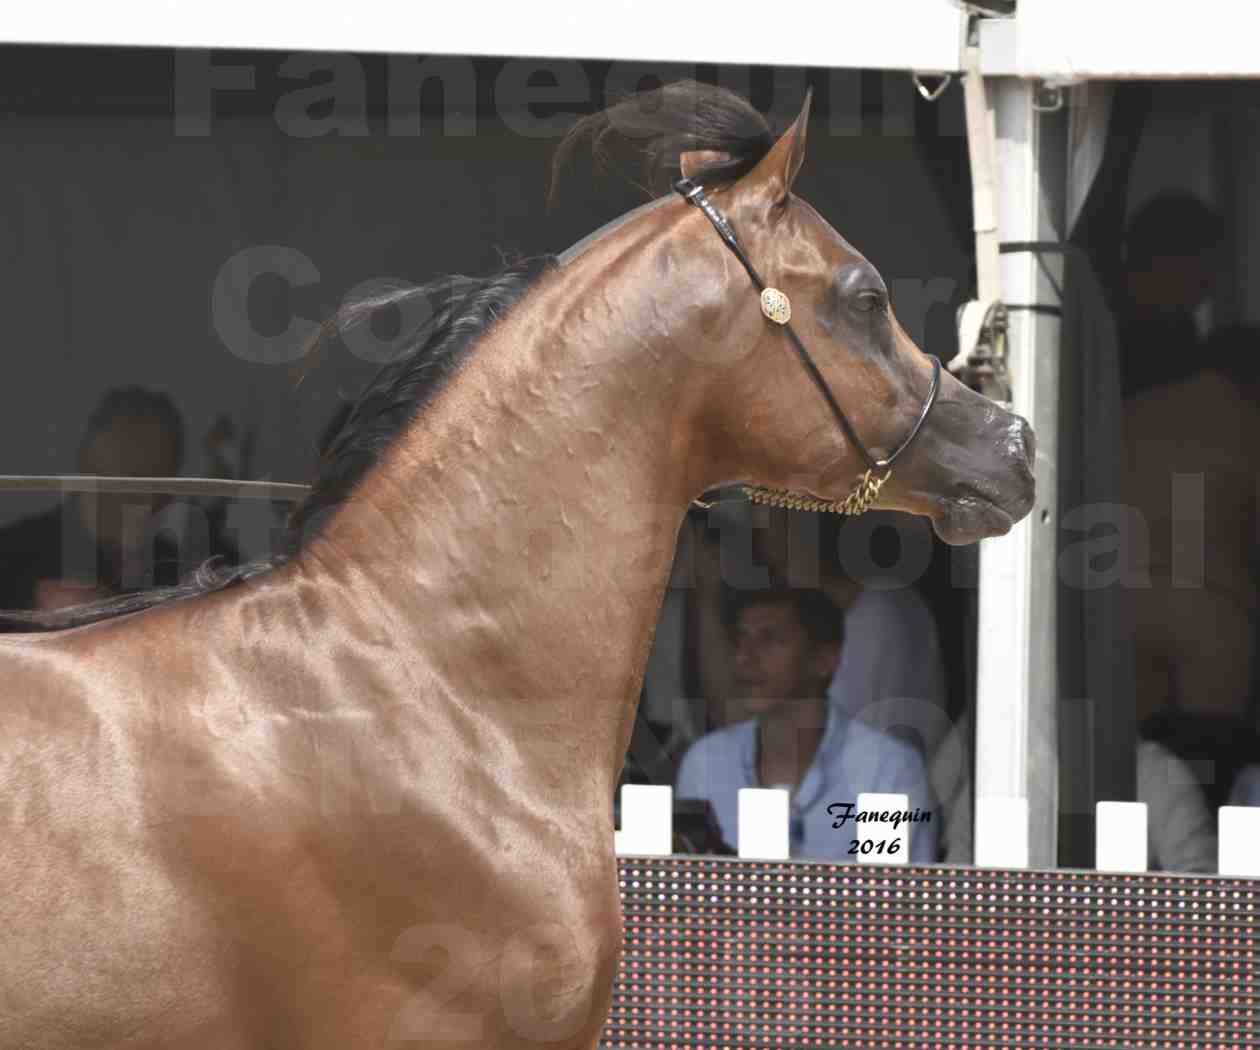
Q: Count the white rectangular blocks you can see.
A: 6